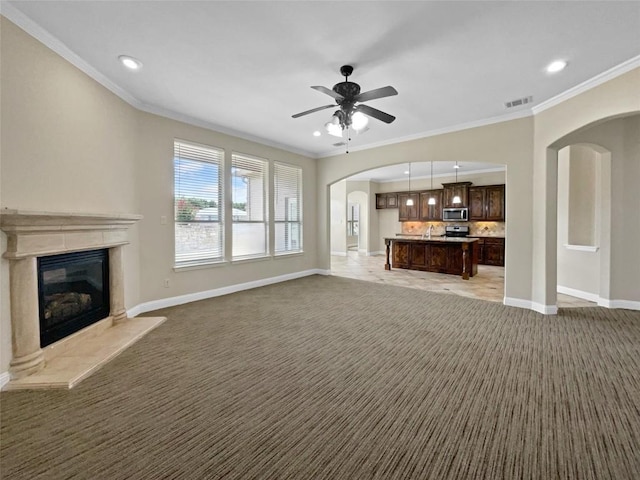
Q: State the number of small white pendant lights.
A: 3